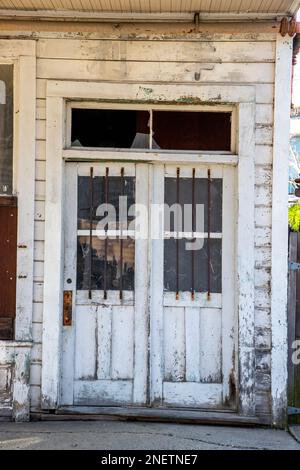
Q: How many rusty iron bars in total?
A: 6